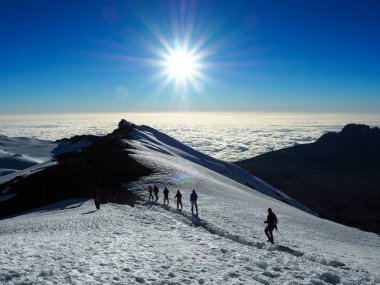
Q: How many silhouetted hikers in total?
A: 7